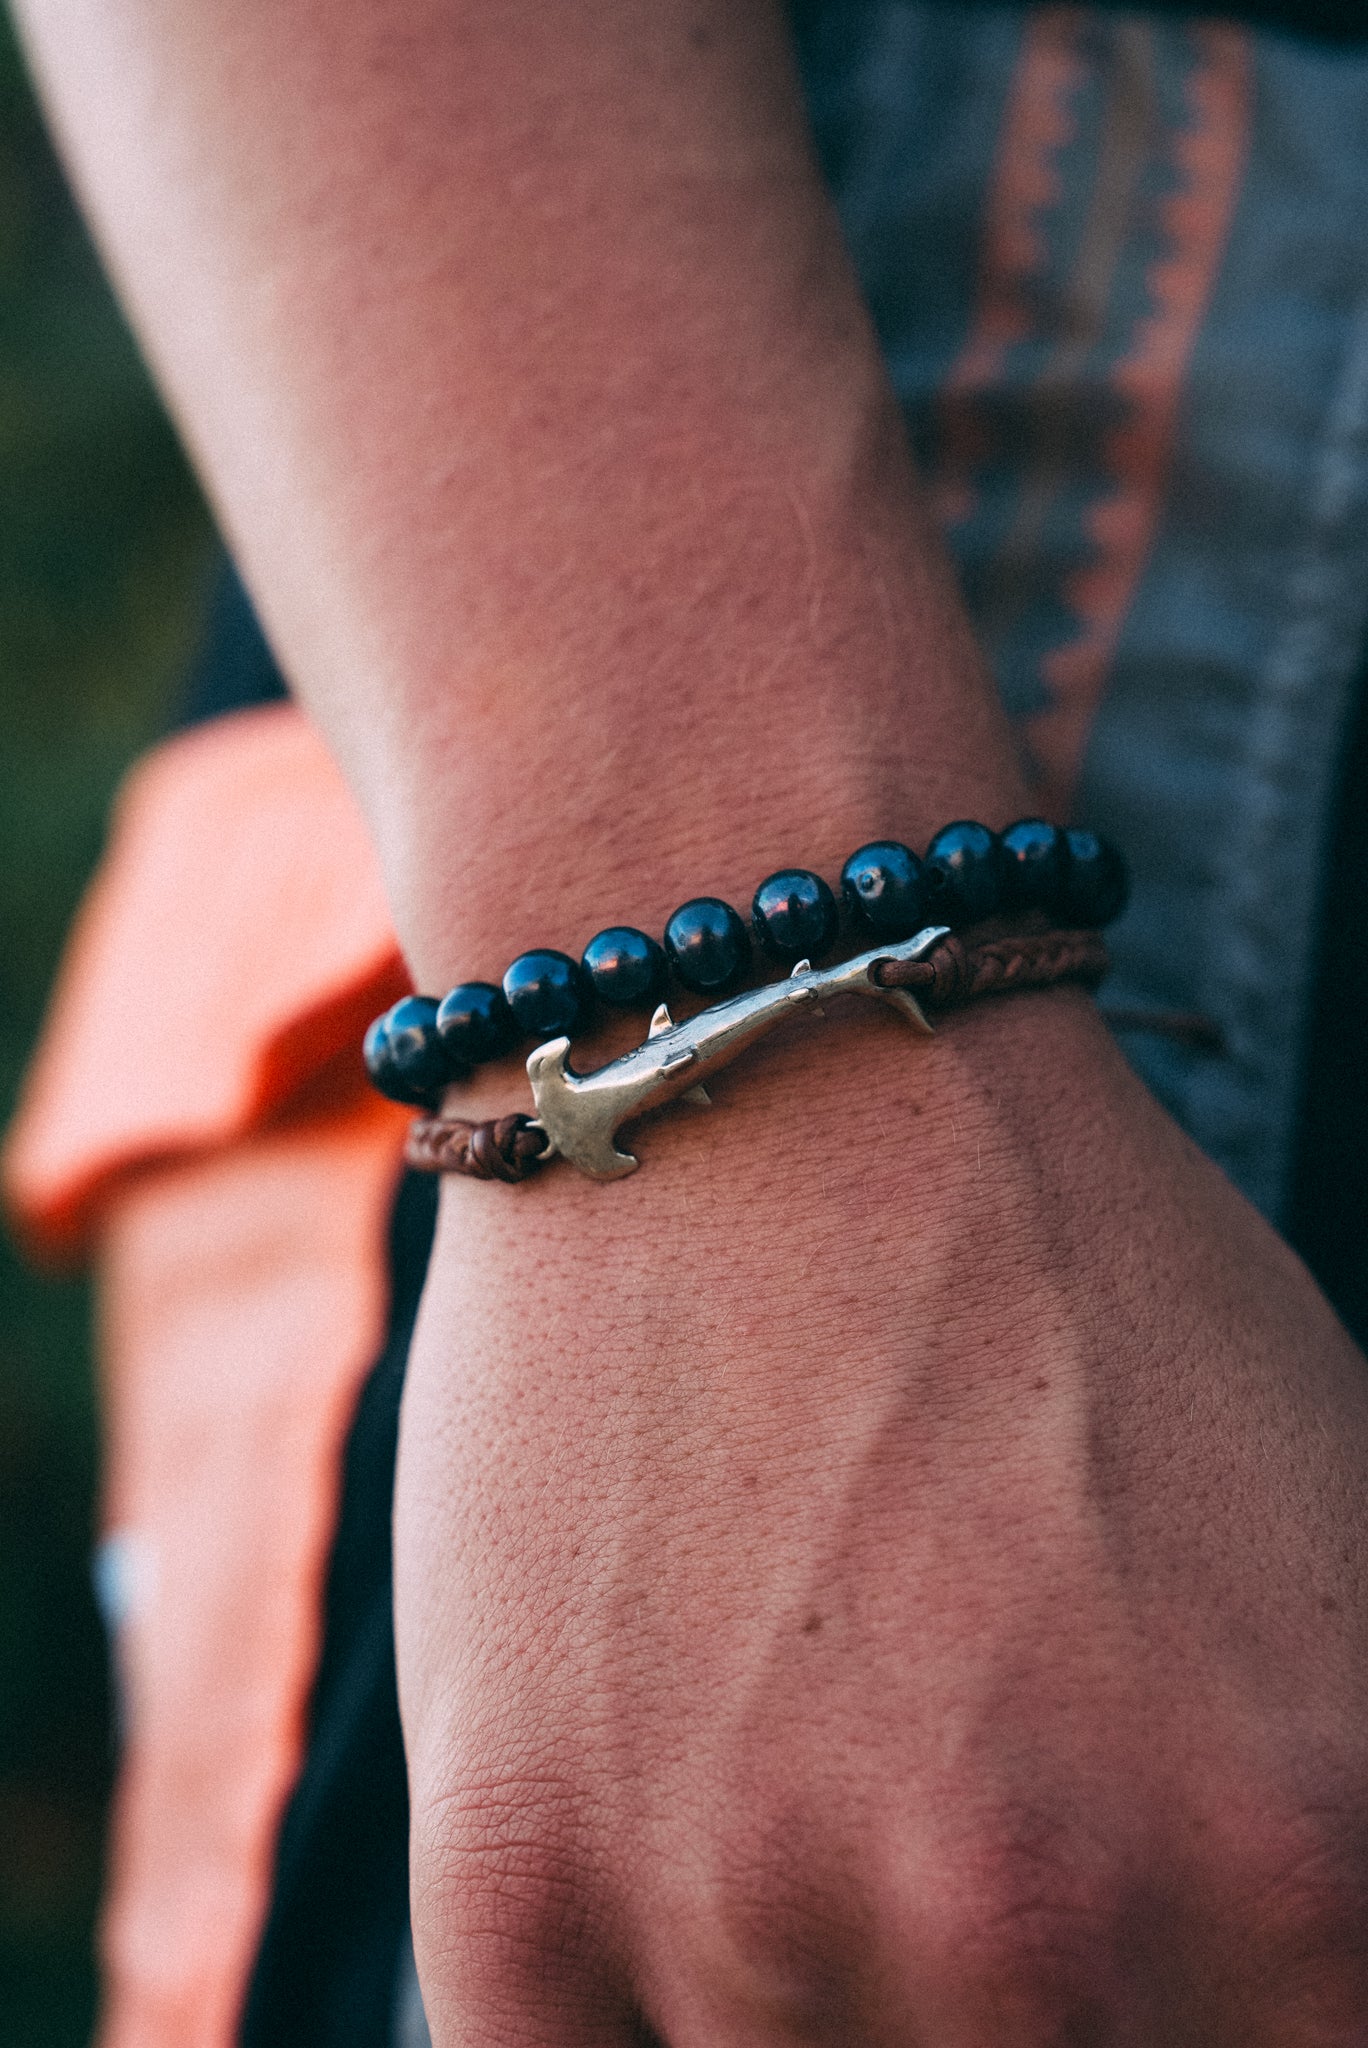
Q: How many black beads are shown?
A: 11